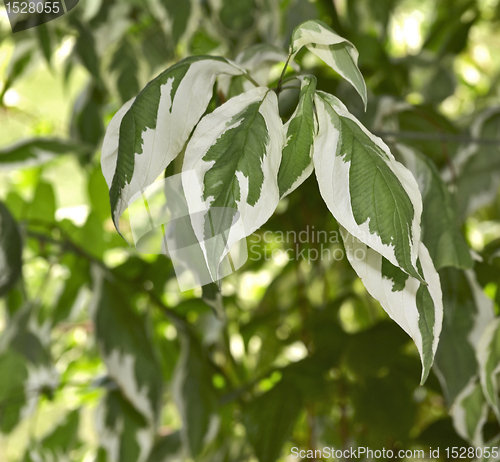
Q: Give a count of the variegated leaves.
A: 6